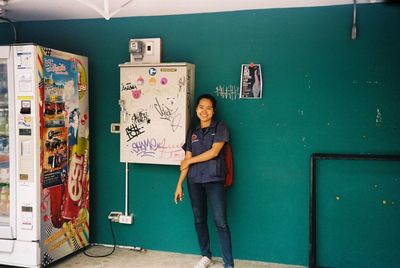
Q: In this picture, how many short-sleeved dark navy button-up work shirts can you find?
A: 1